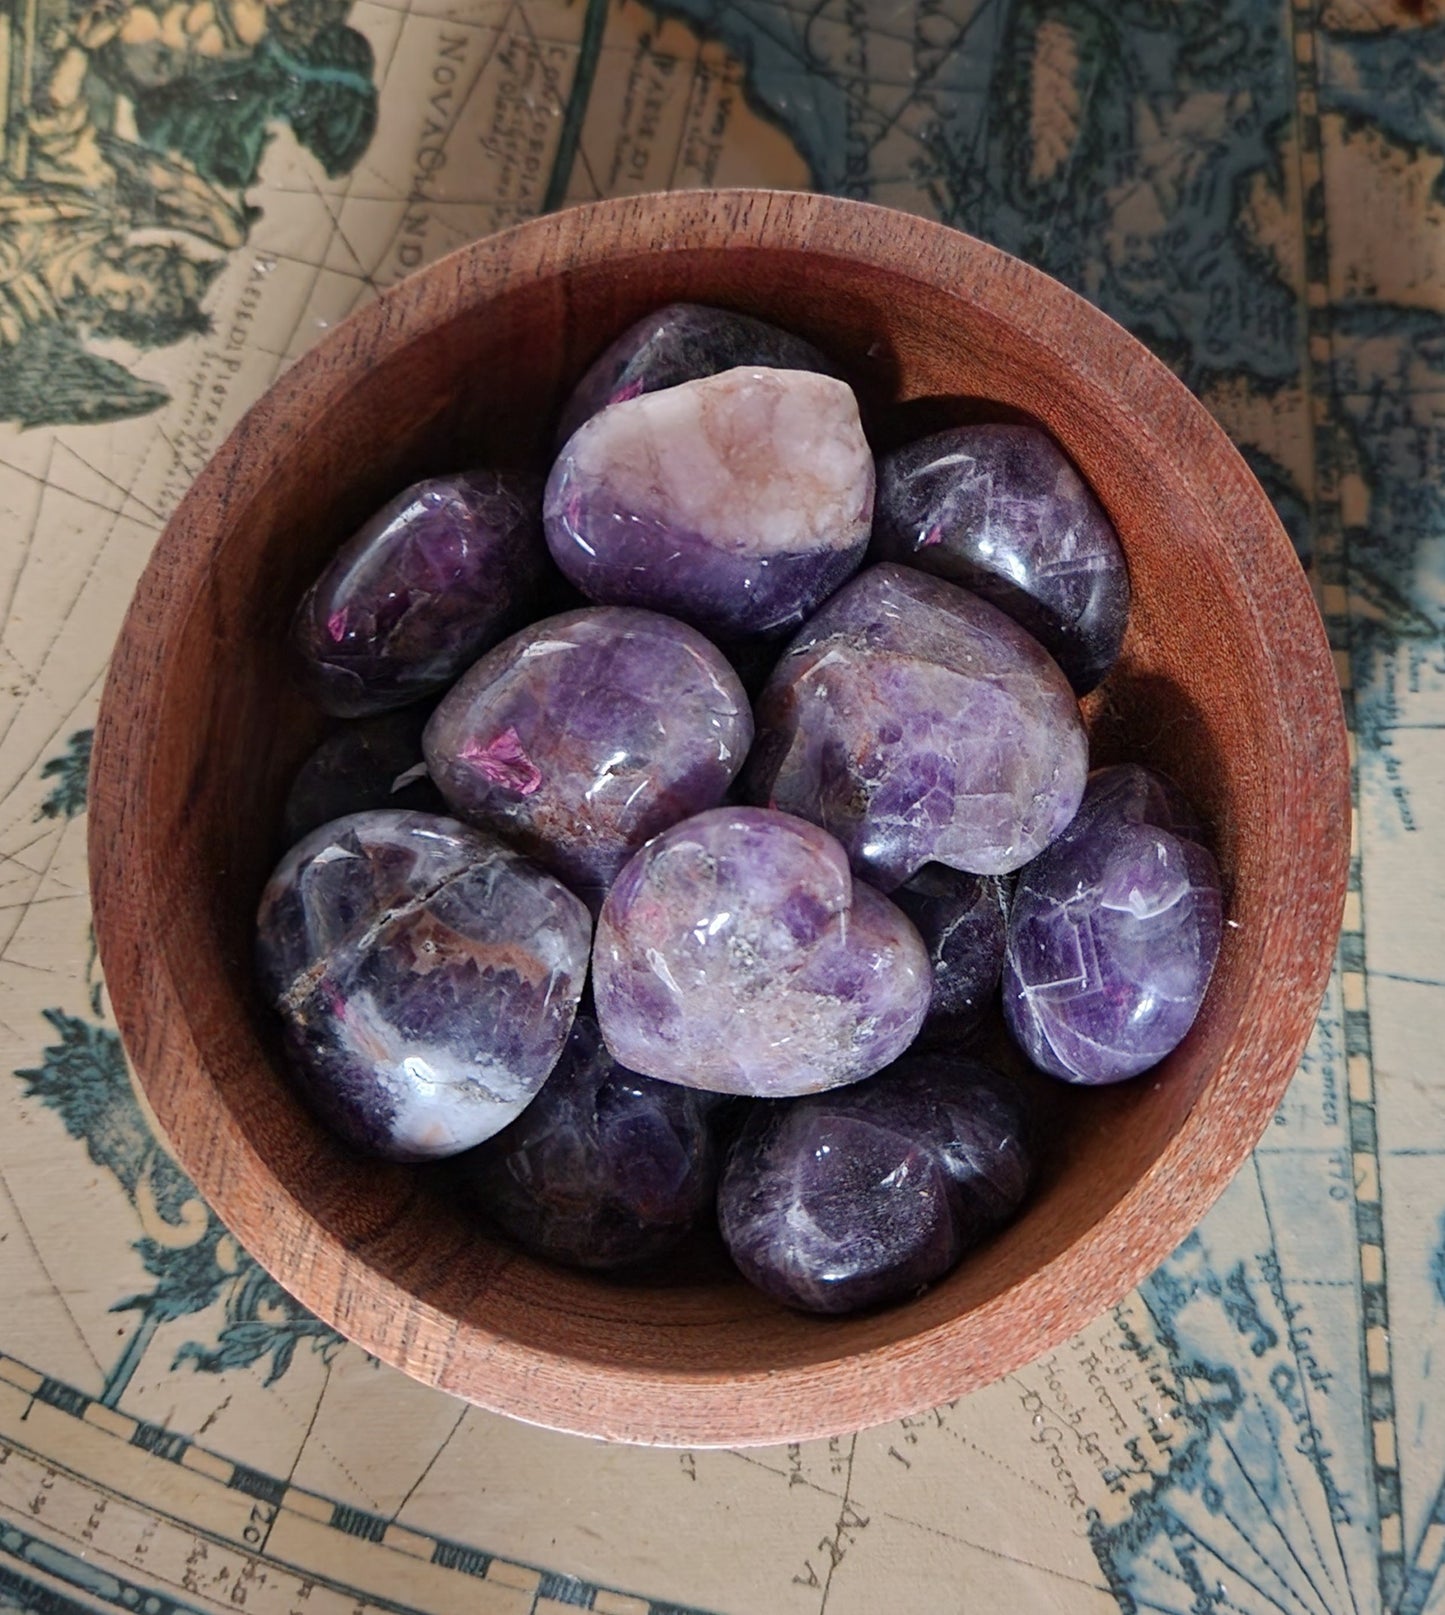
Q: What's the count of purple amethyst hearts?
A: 13